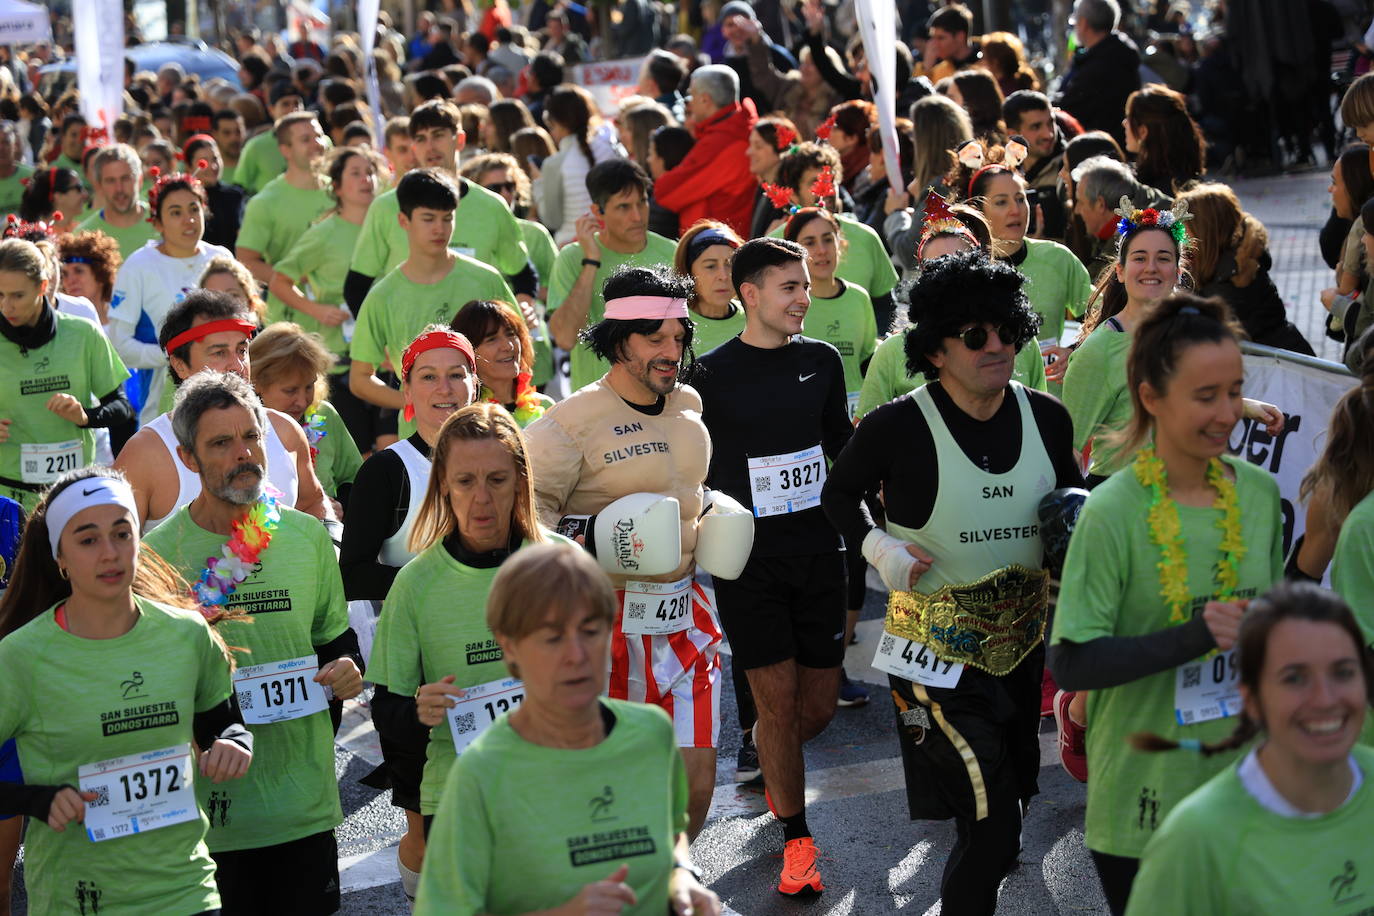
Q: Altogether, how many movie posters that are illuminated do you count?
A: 0